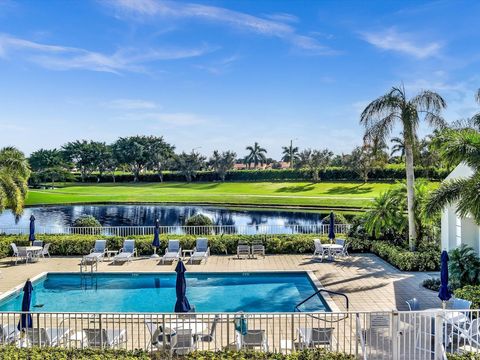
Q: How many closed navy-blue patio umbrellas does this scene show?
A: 6